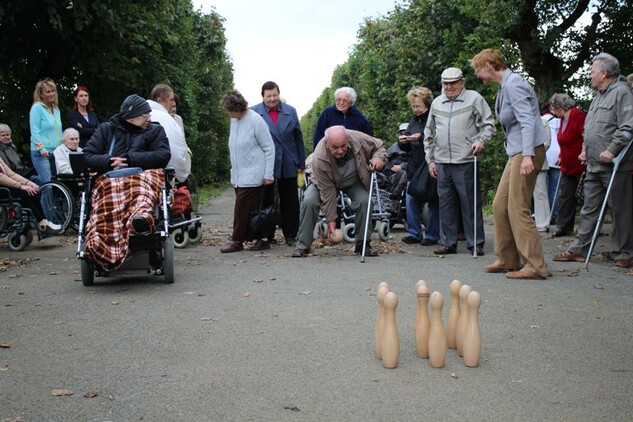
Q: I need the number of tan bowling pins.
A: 9